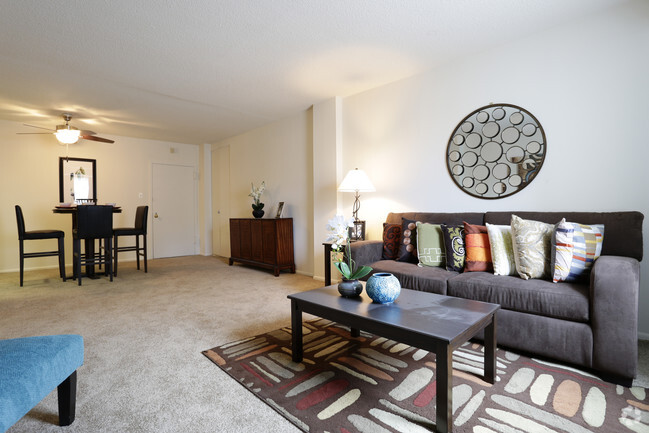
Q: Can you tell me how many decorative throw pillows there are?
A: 8